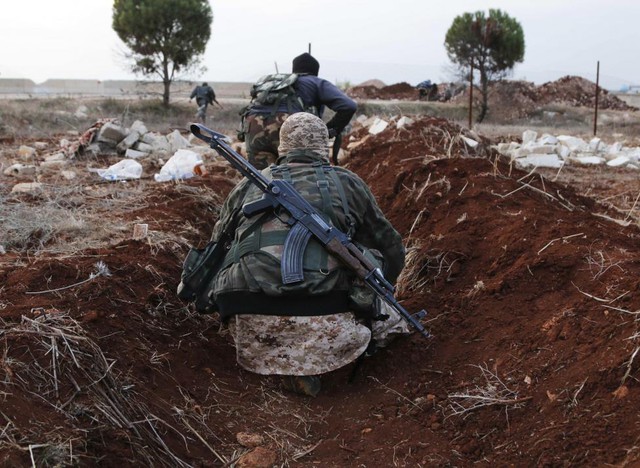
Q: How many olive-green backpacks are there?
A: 1